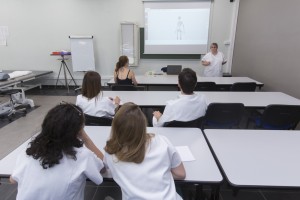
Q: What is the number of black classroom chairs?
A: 7